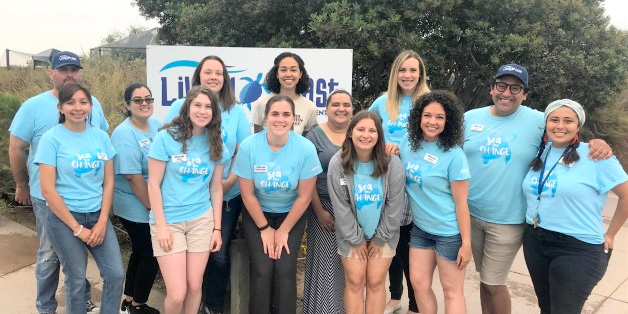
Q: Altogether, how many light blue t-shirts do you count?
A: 11